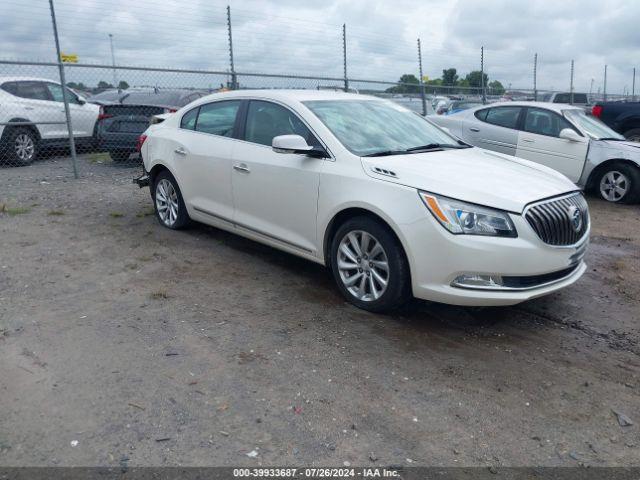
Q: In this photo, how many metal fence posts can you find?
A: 9